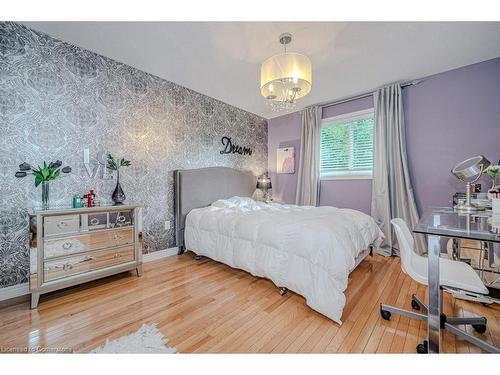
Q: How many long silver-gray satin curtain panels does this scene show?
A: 2